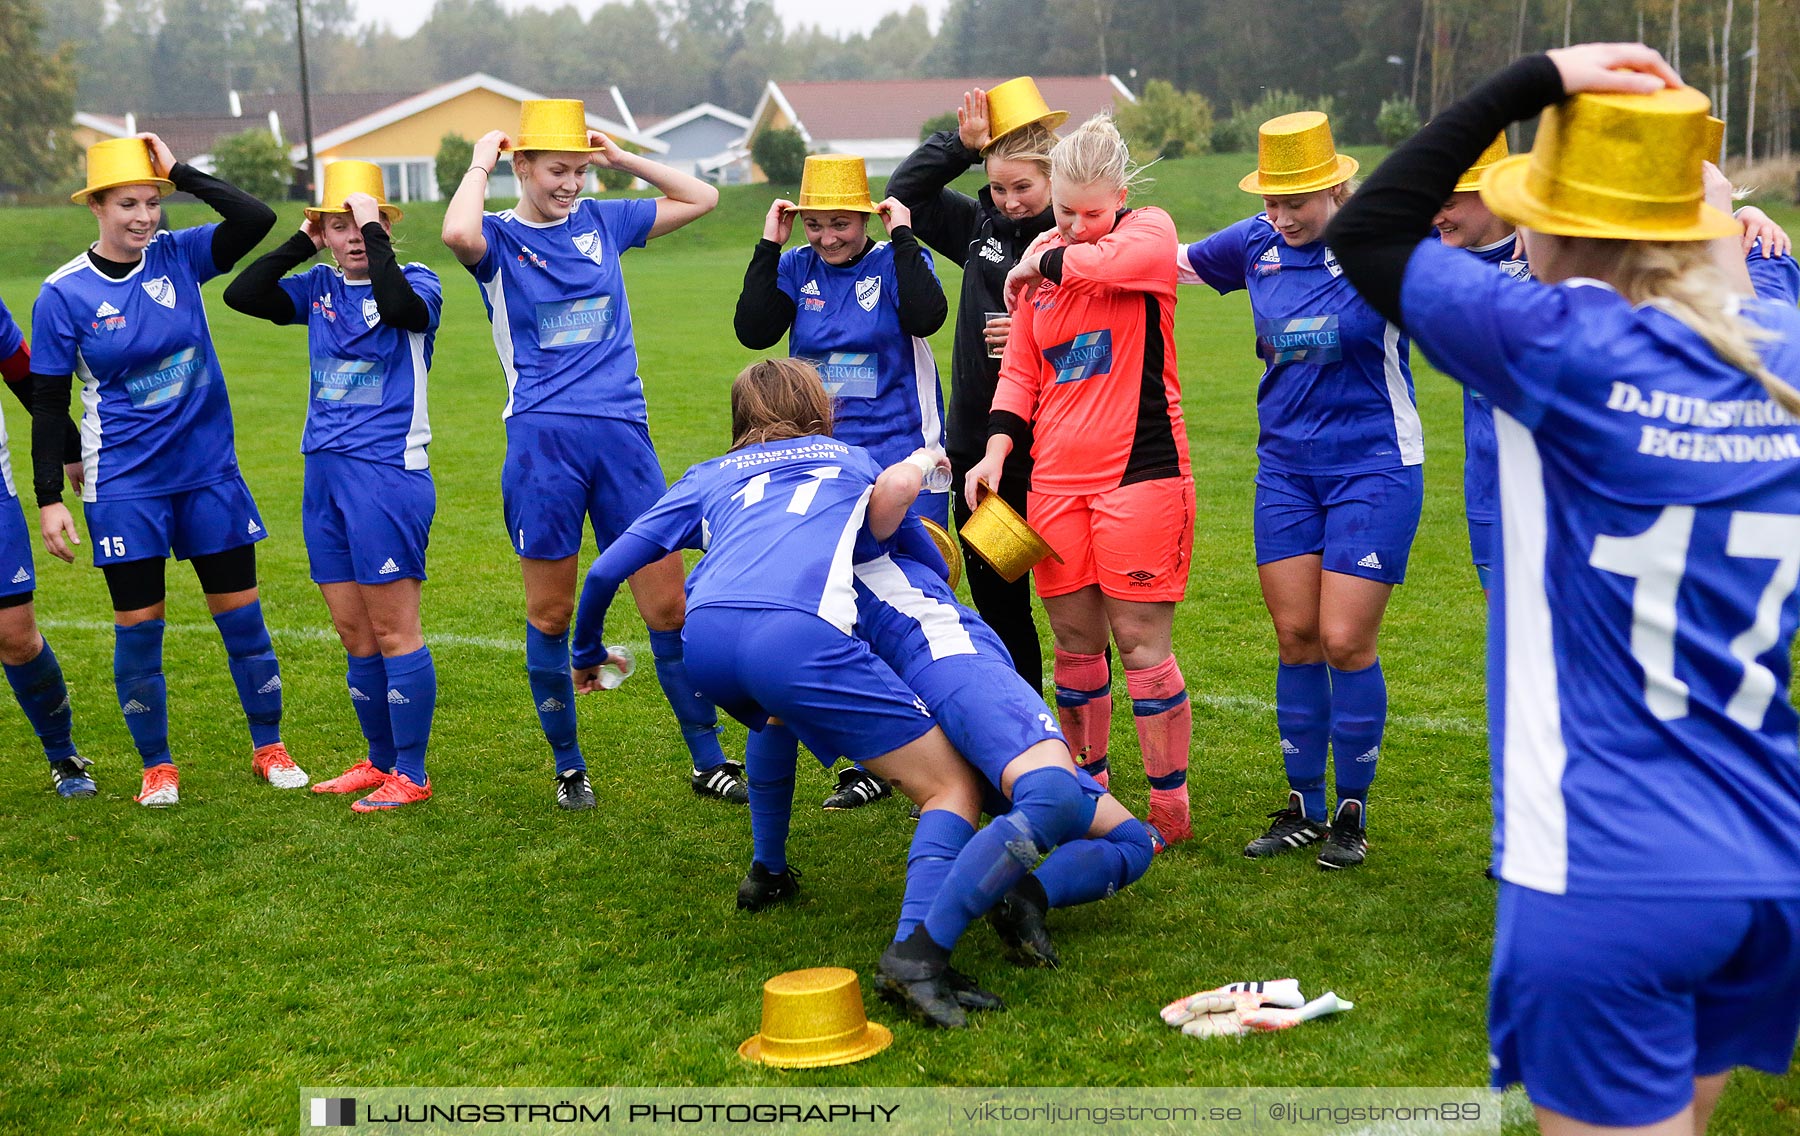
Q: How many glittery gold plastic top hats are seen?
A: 12